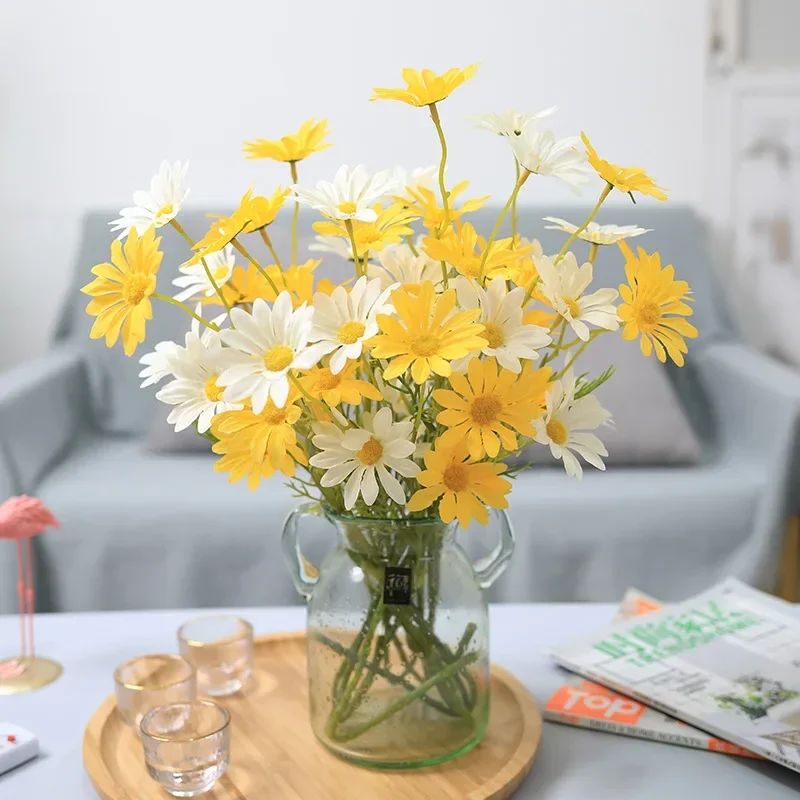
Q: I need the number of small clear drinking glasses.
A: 3